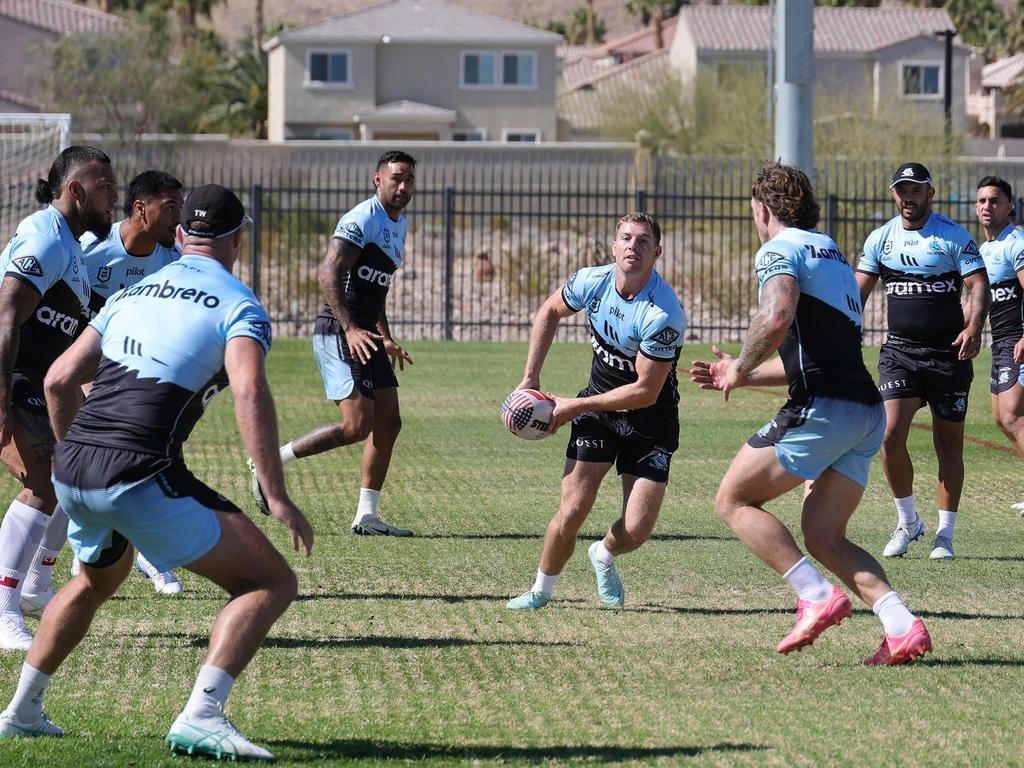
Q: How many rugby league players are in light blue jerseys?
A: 8